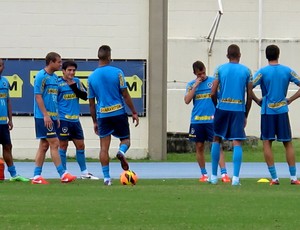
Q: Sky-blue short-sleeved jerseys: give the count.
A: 7